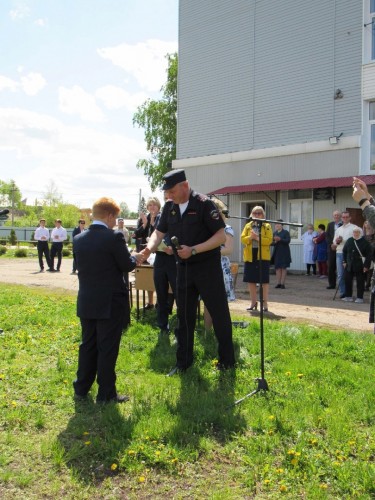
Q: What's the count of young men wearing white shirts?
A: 2